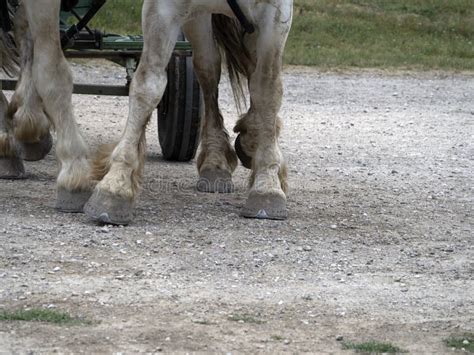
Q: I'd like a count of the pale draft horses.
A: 2